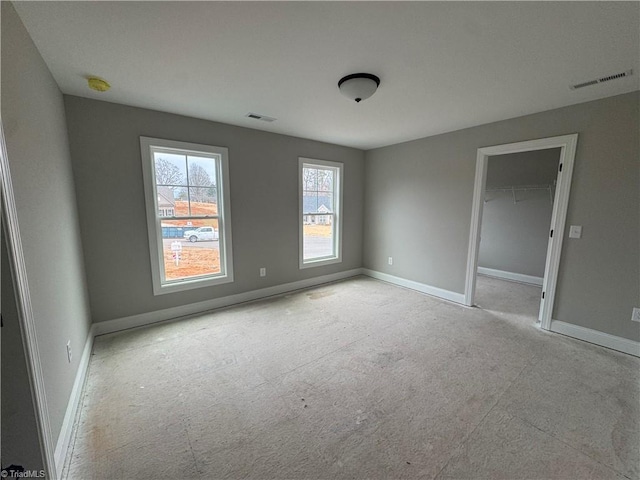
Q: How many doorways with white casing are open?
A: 1